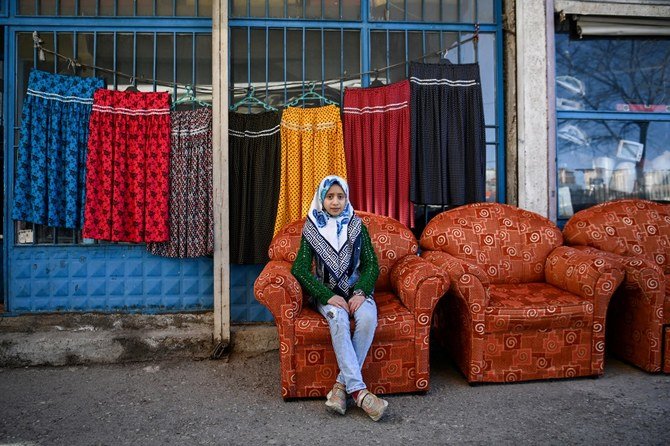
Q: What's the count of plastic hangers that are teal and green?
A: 3